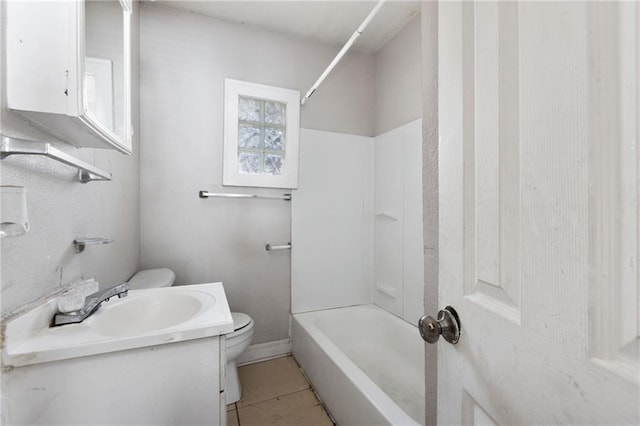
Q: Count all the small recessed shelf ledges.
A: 2